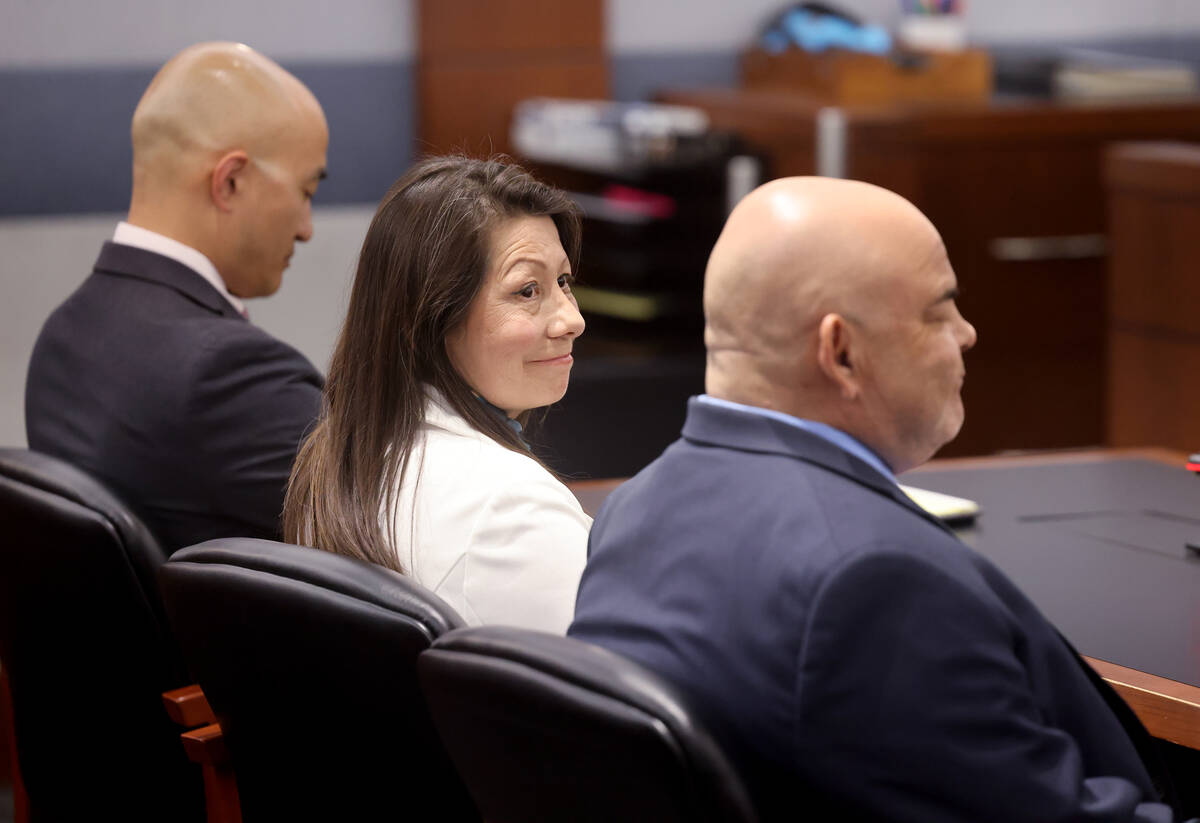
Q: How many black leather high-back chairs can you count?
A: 3